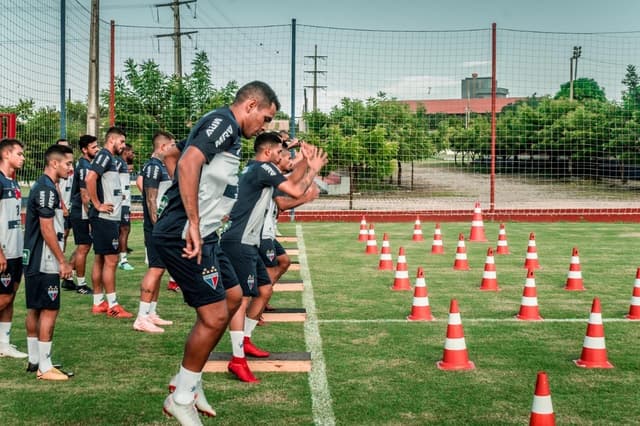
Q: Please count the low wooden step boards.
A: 6